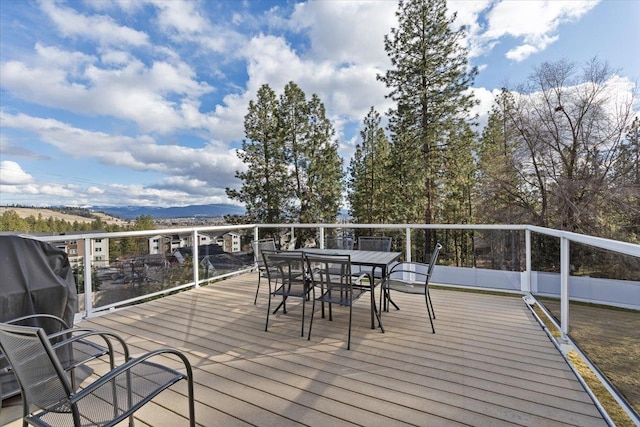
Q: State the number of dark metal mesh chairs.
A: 8